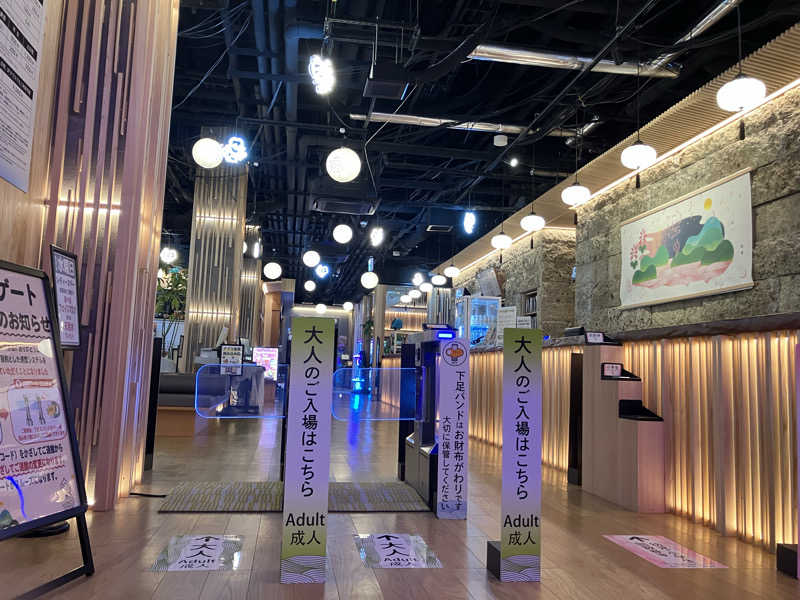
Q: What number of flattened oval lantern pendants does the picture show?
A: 10